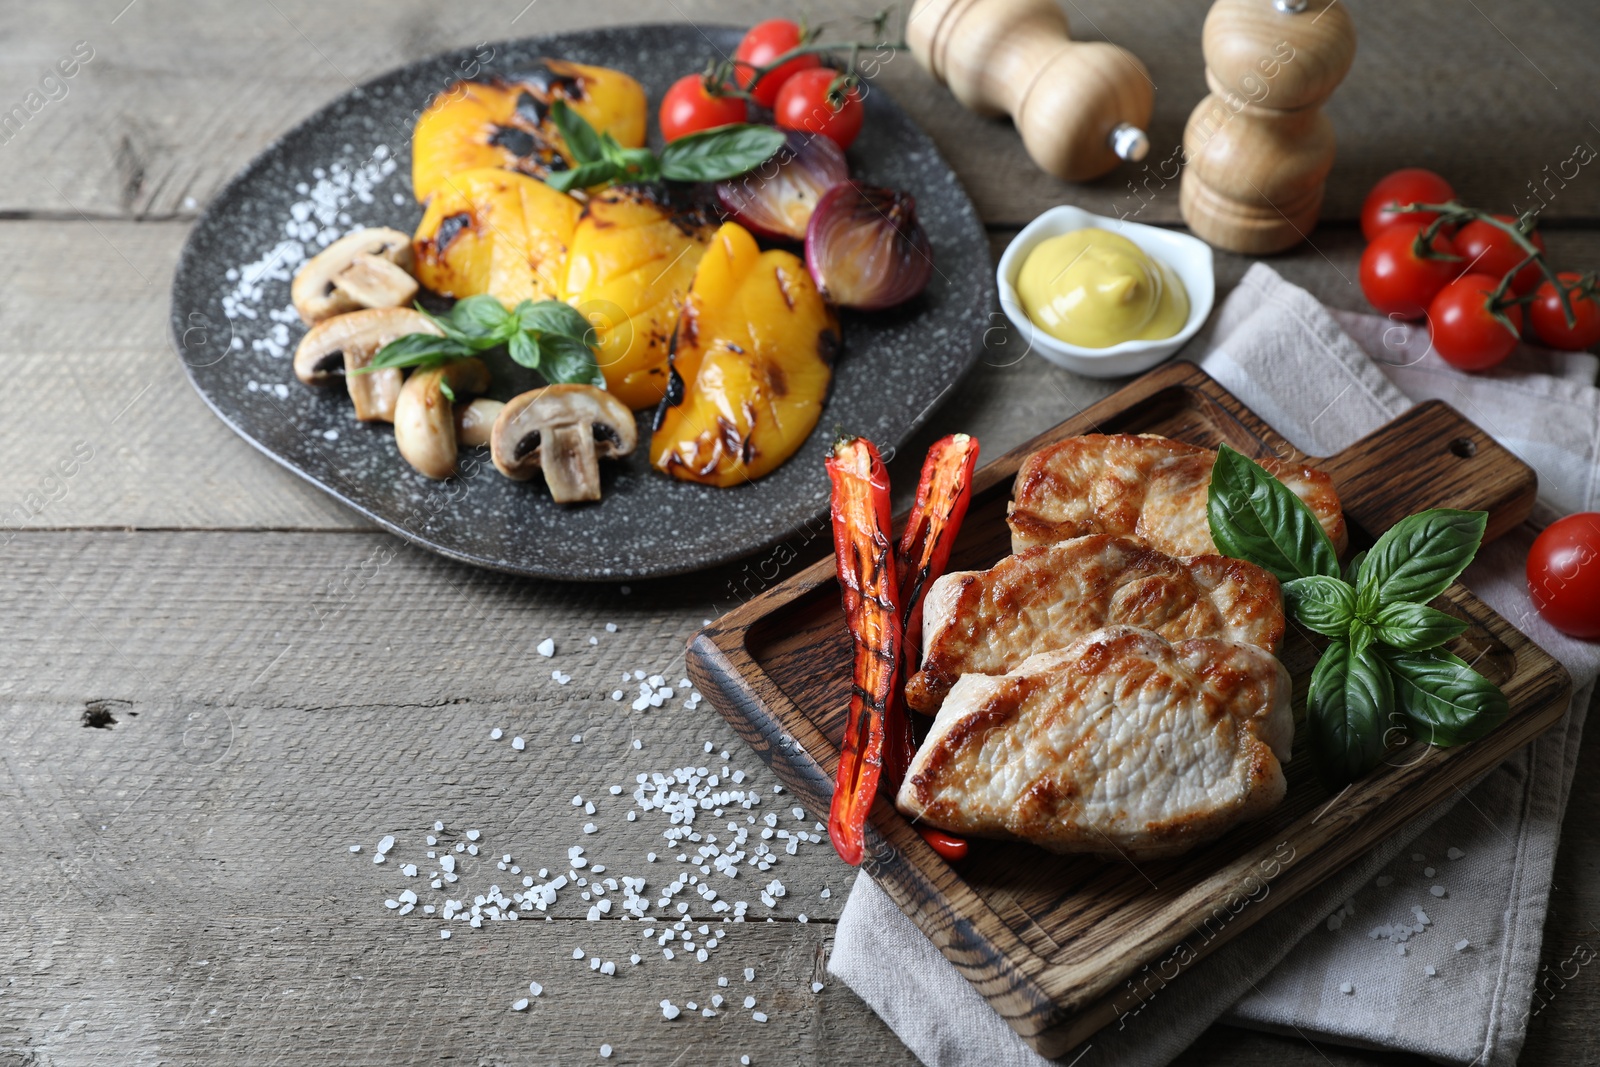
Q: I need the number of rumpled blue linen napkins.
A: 0